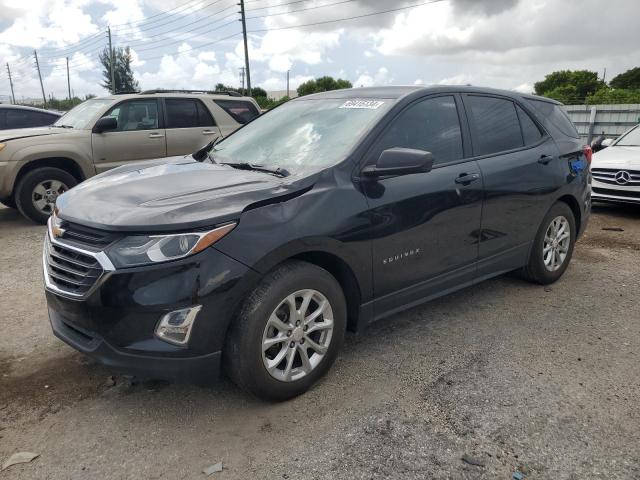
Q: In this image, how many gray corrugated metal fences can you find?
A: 1